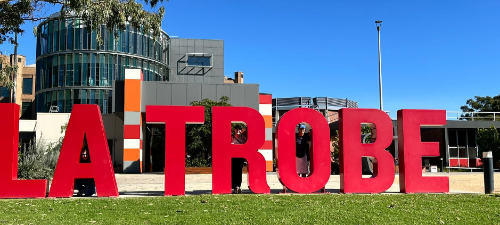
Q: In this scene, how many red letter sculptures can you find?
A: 7